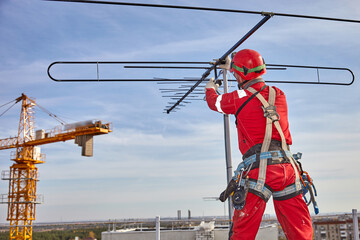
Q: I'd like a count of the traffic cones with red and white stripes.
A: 0